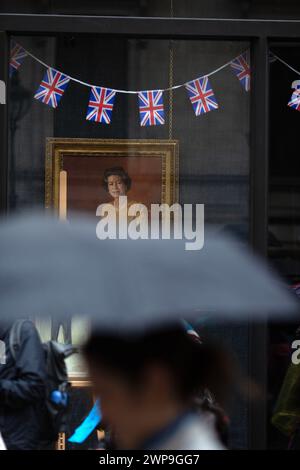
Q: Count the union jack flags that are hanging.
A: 7